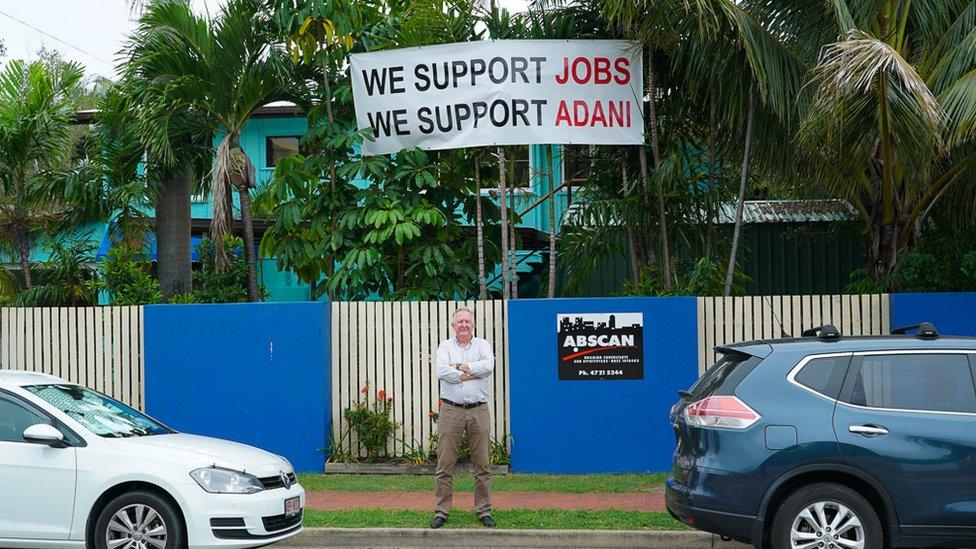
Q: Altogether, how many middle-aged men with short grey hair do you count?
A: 1